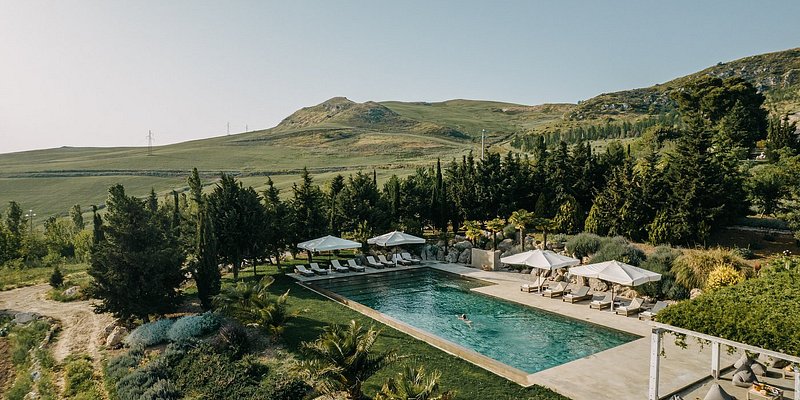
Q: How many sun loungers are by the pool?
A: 14